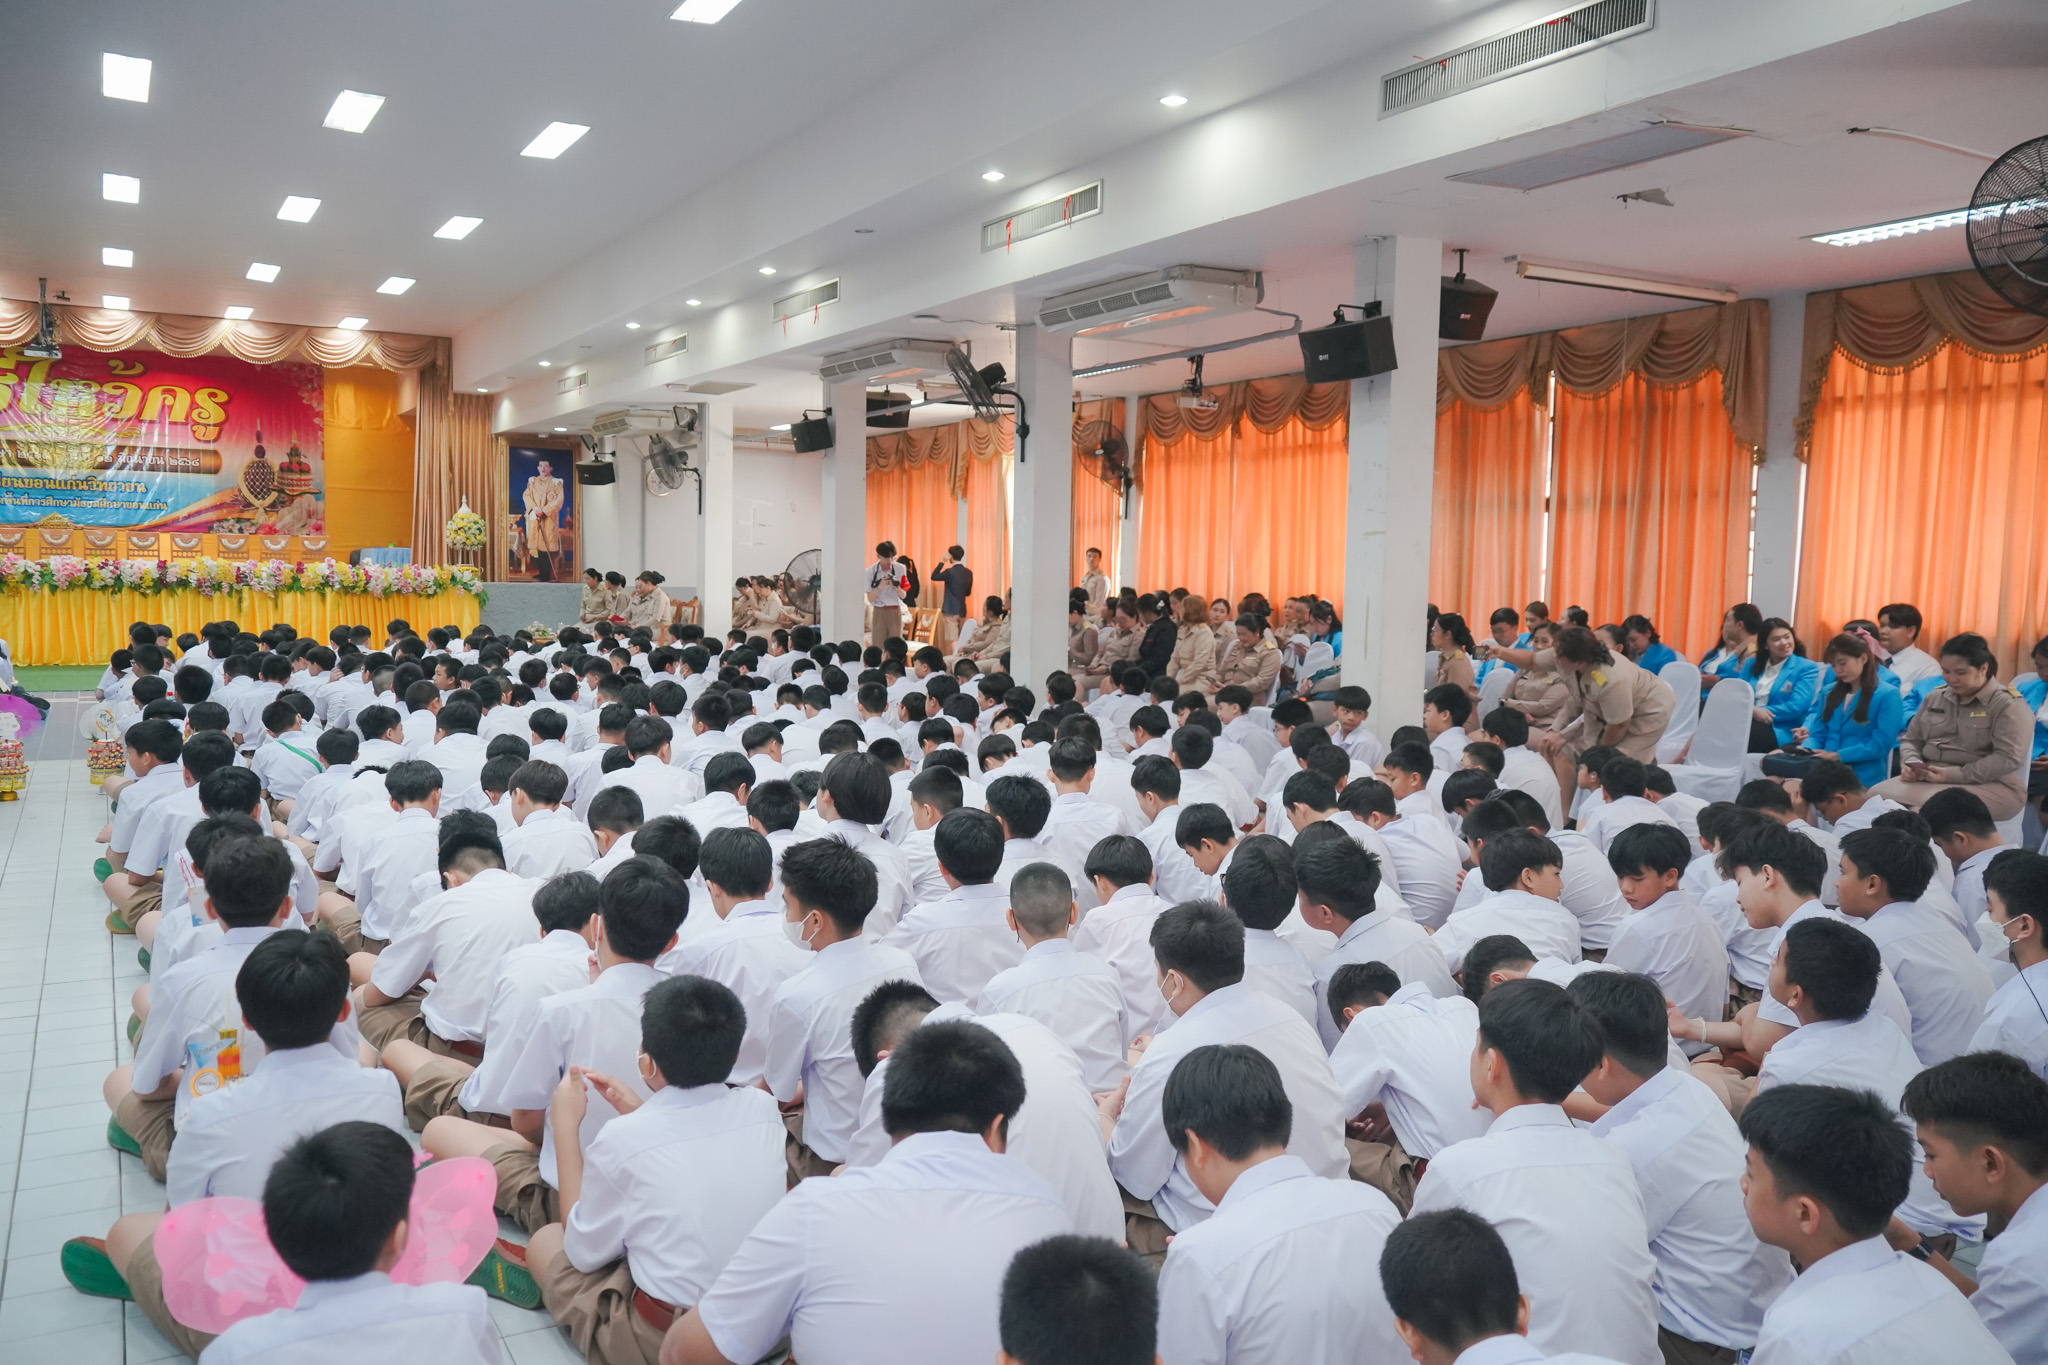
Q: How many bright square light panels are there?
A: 13